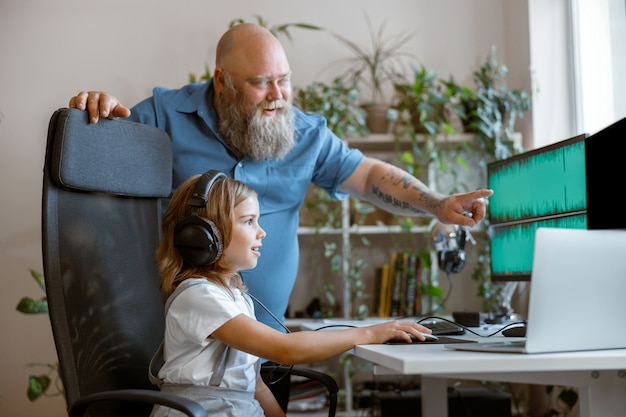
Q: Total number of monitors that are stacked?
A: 2